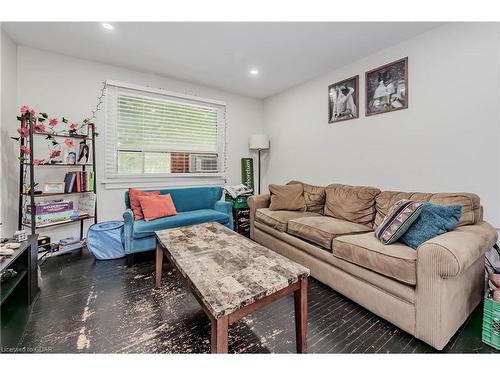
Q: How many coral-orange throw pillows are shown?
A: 2